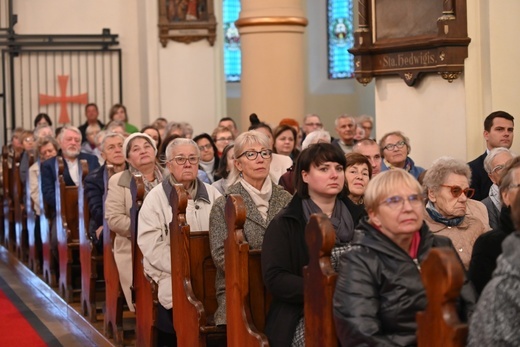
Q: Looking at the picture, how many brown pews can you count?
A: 12